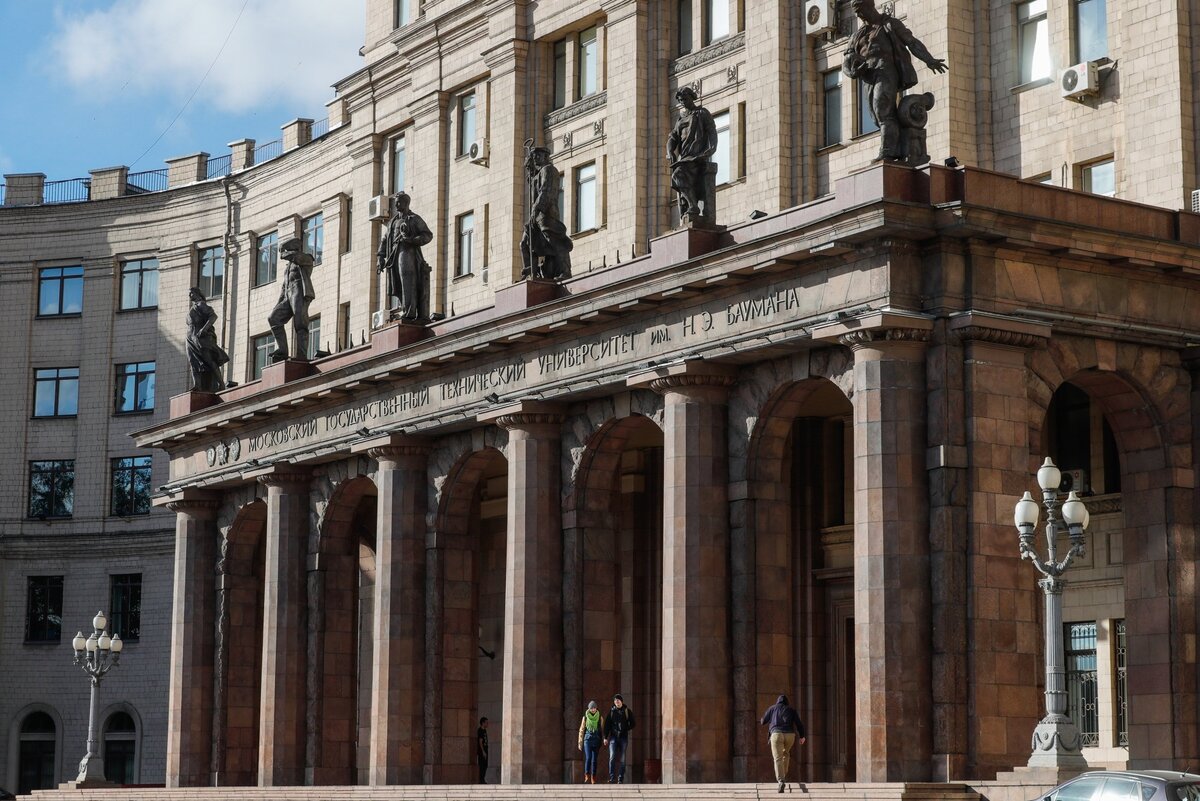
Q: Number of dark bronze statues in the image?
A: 6